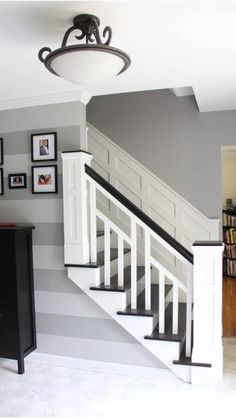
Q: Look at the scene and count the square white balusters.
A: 8